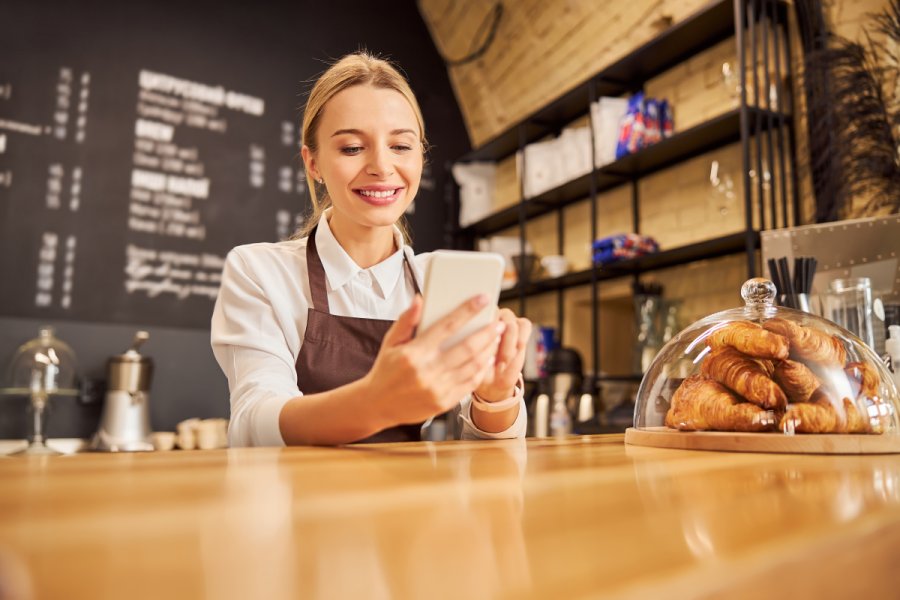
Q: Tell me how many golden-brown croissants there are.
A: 7